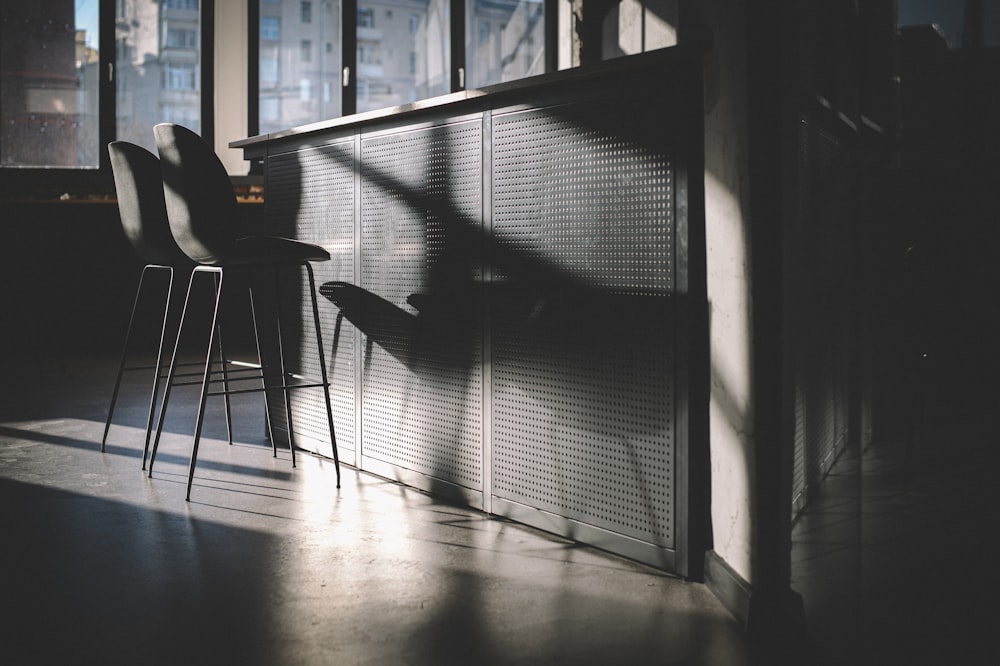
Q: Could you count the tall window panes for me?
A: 5